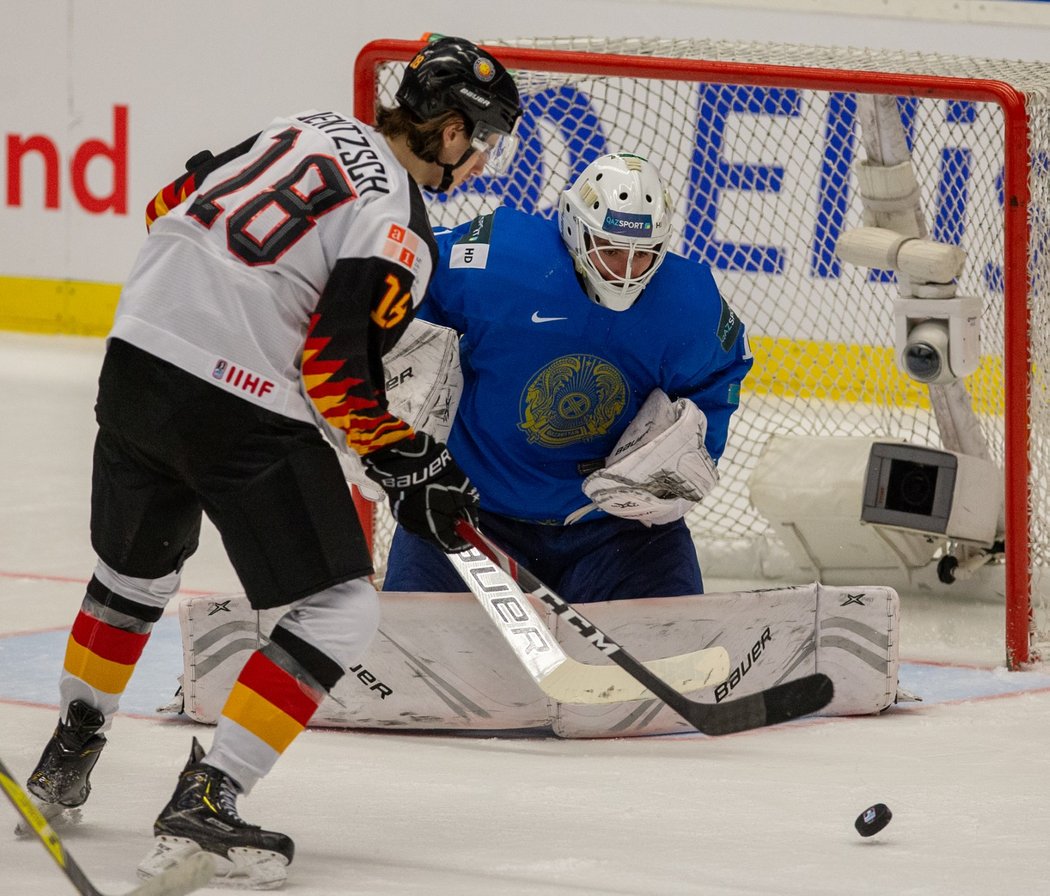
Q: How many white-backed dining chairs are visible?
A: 0